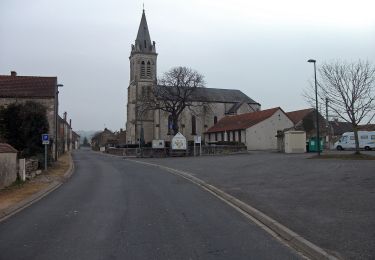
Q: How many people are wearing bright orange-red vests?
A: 0